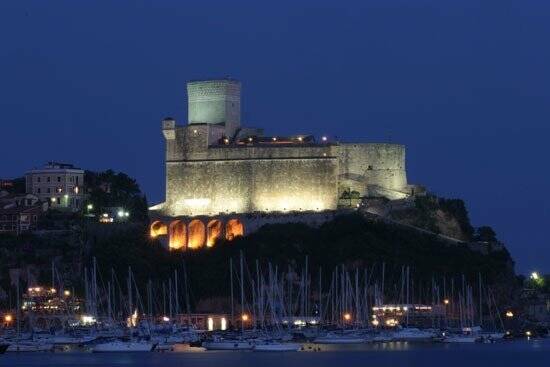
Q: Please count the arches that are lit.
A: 5